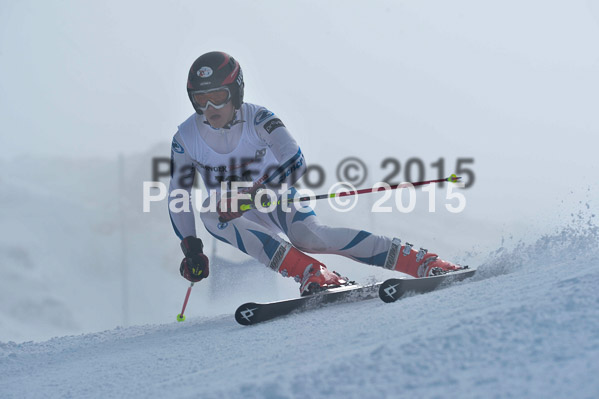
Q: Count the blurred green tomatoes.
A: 0